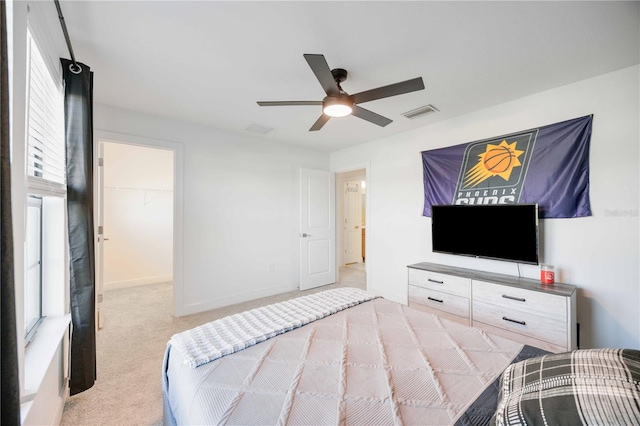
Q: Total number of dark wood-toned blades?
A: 5